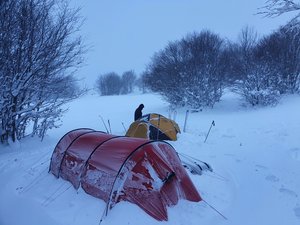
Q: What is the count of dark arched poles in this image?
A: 4